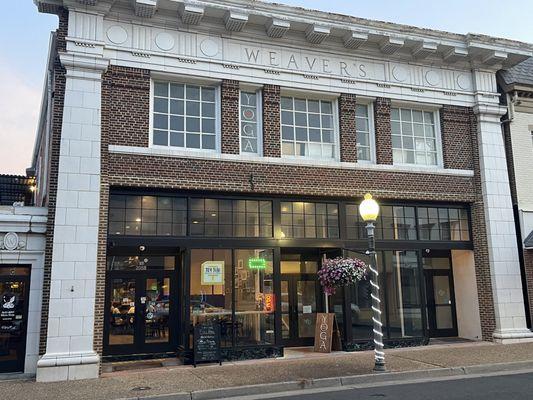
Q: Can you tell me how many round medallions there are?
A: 6